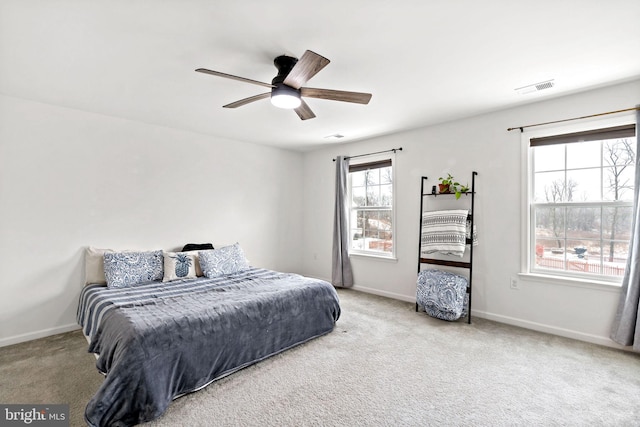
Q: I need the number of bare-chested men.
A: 0